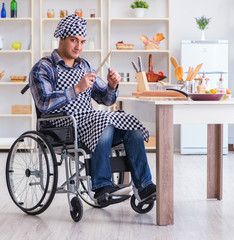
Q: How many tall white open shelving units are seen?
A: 3